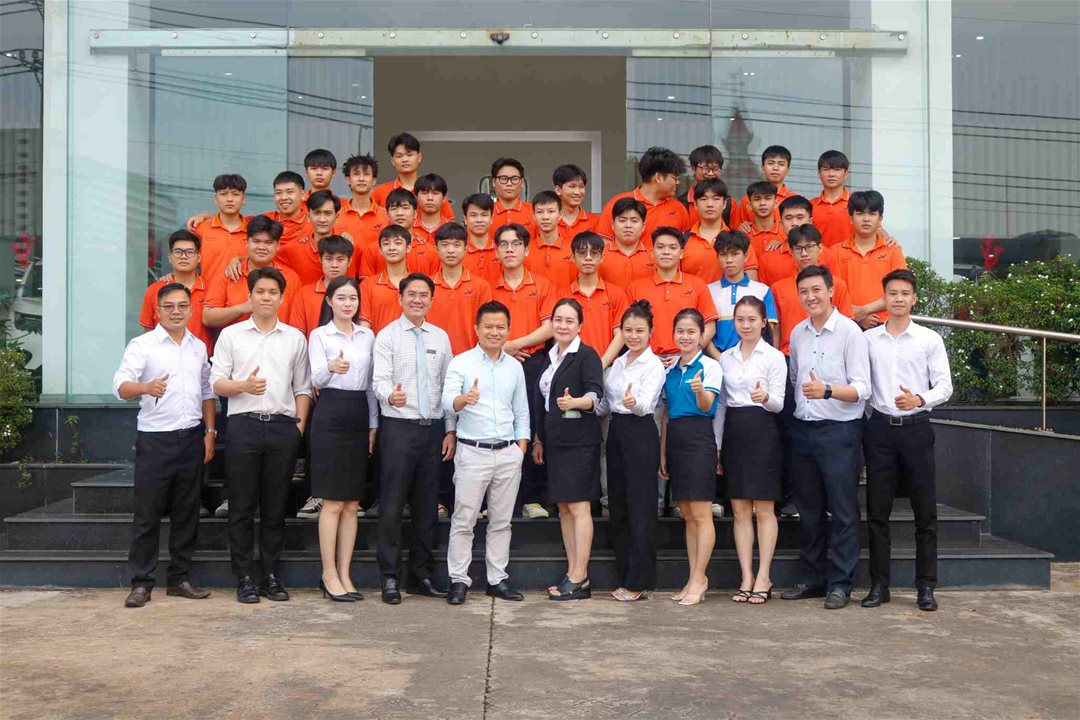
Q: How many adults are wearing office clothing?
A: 11